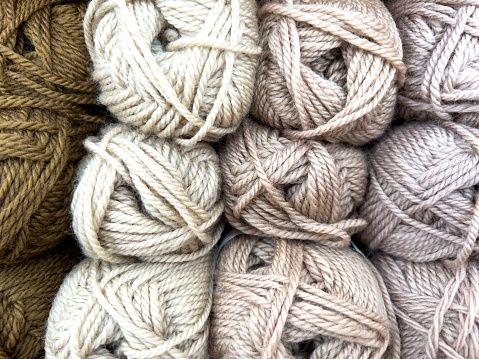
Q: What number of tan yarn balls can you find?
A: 3